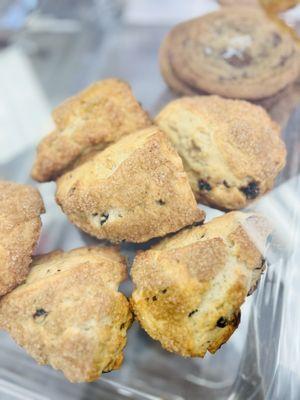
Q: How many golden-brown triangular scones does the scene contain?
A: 6